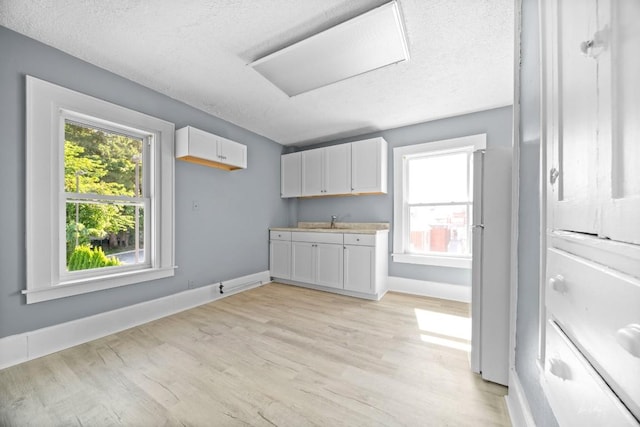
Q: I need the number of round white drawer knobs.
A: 3